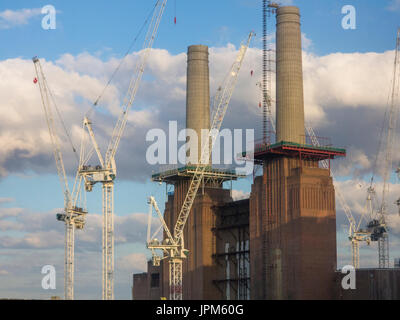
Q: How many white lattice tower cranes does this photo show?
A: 5